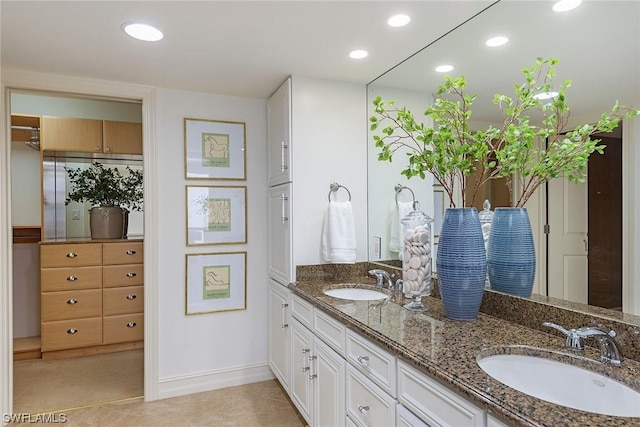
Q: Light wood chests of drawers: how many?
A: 1